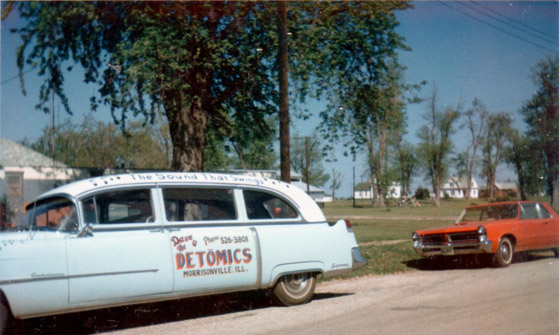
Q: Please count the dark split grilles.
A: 2